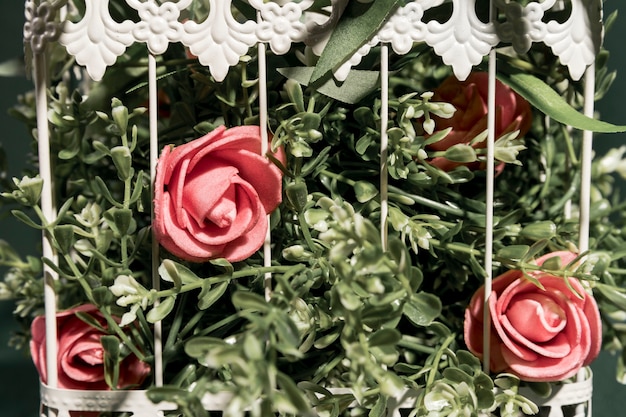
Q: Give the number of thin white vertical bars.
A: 6